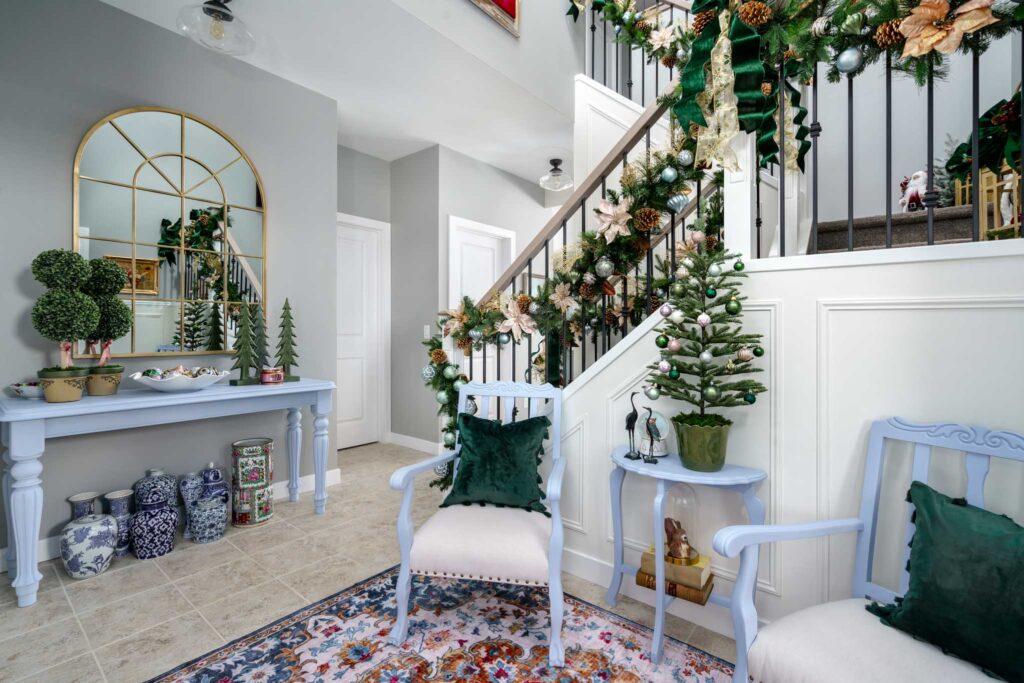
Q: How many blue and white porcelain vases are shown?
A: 8